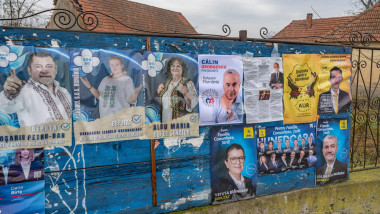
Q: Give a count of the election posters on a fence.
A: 11